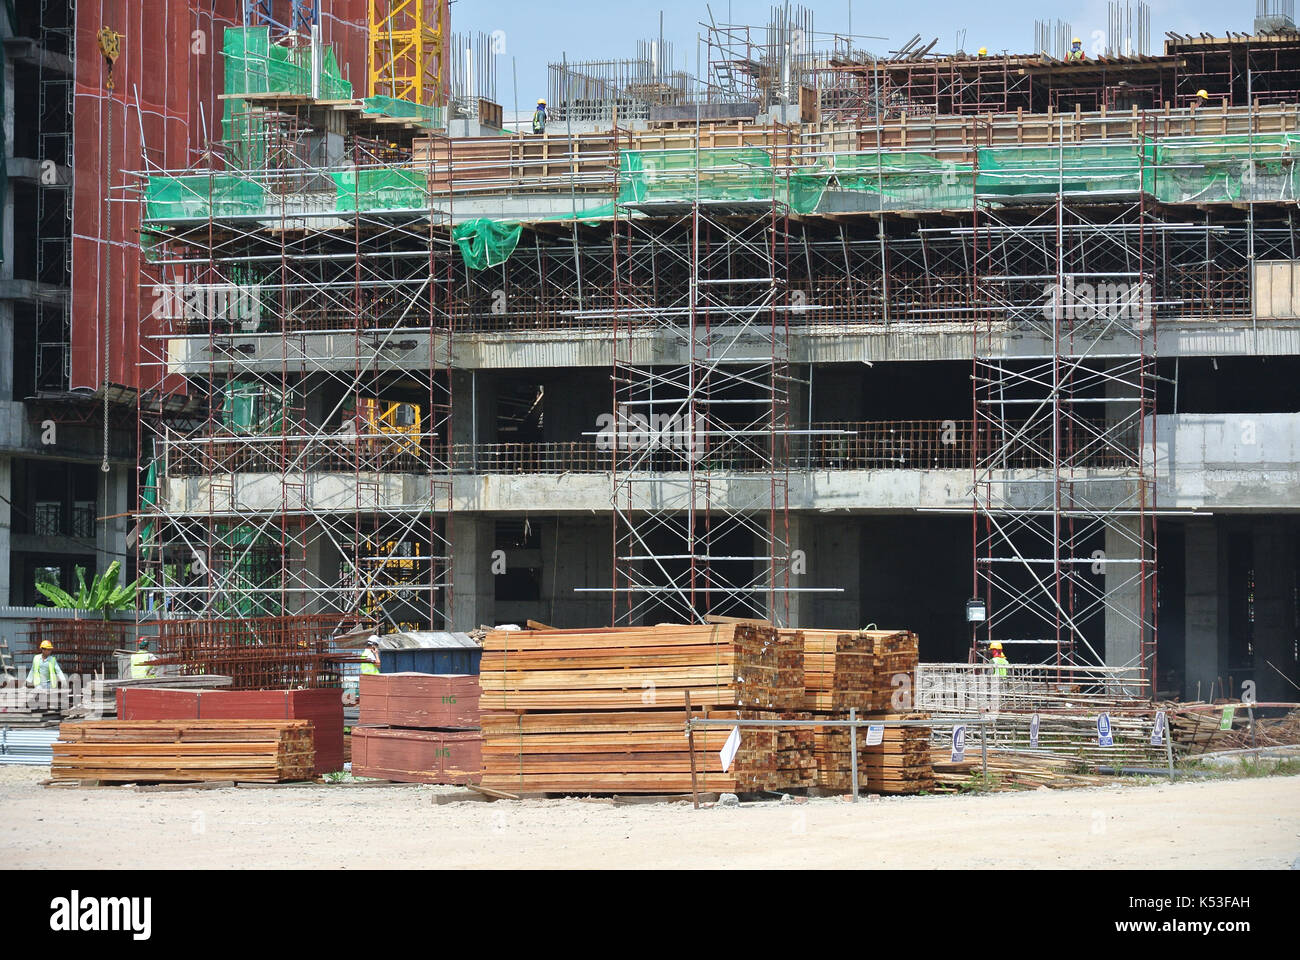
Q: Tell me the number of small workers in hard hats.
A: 8